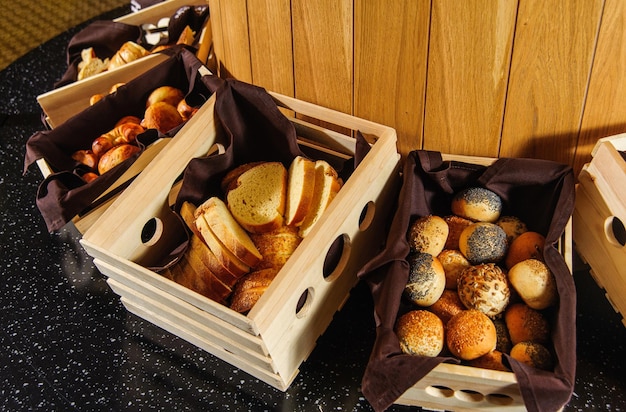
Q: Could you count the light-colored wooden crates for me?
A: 5